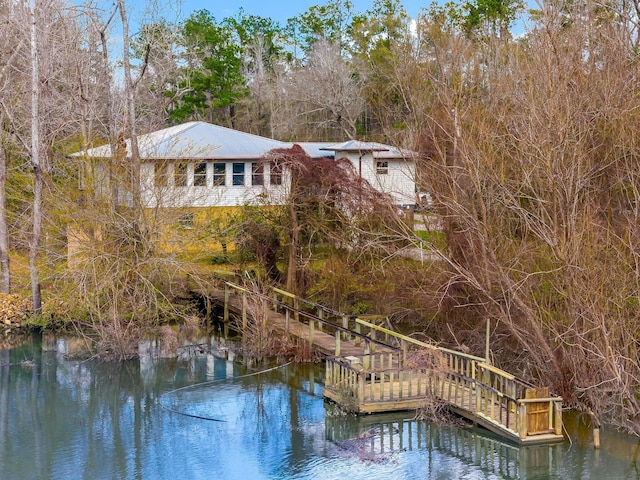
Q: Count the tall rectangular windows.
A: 7